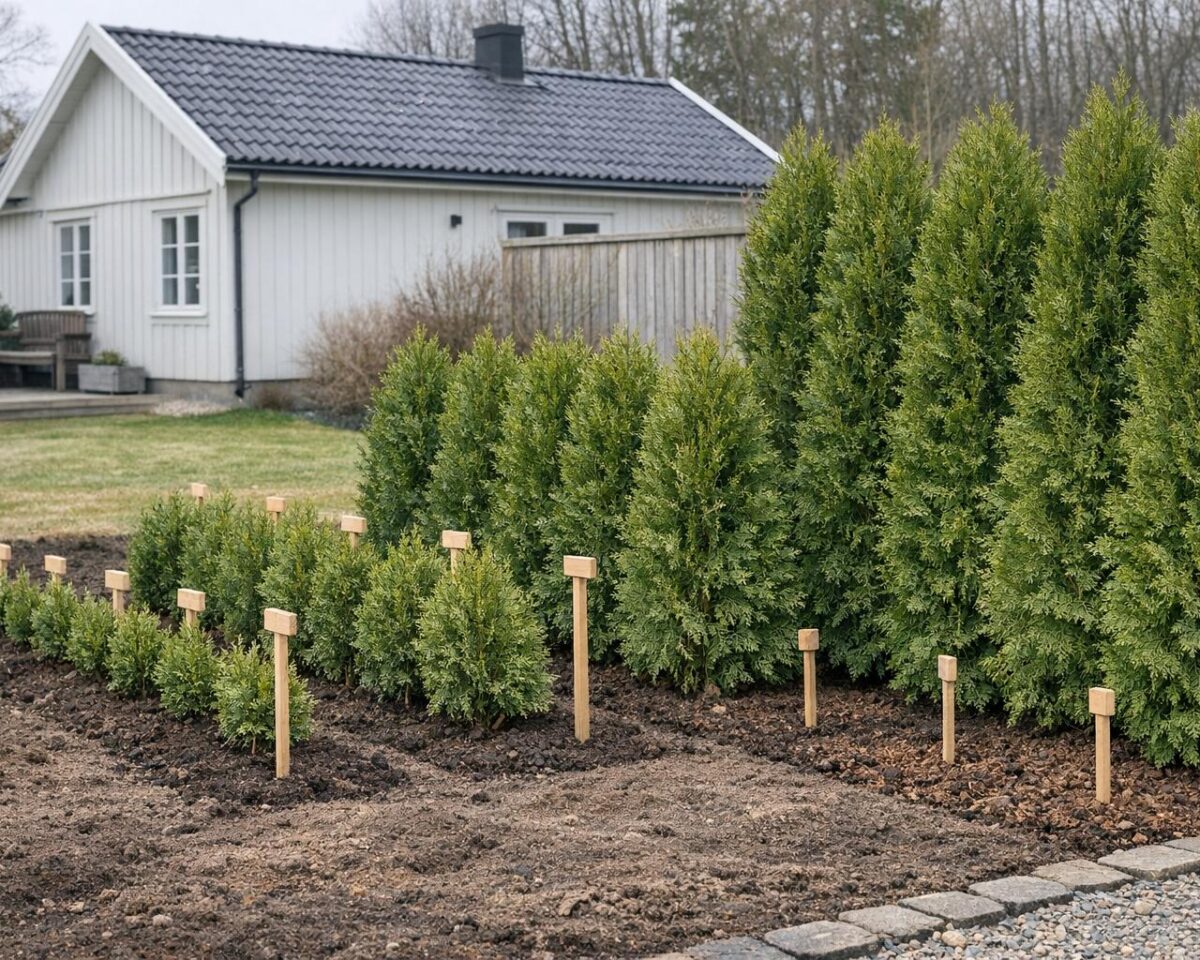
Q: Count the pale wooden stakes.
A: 13